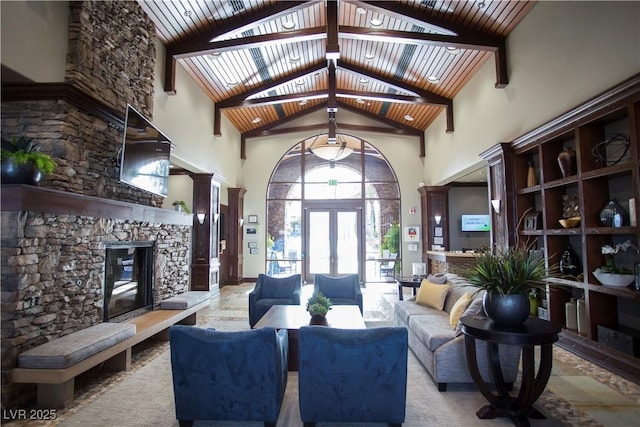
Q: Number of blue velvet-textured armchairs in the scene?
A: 4